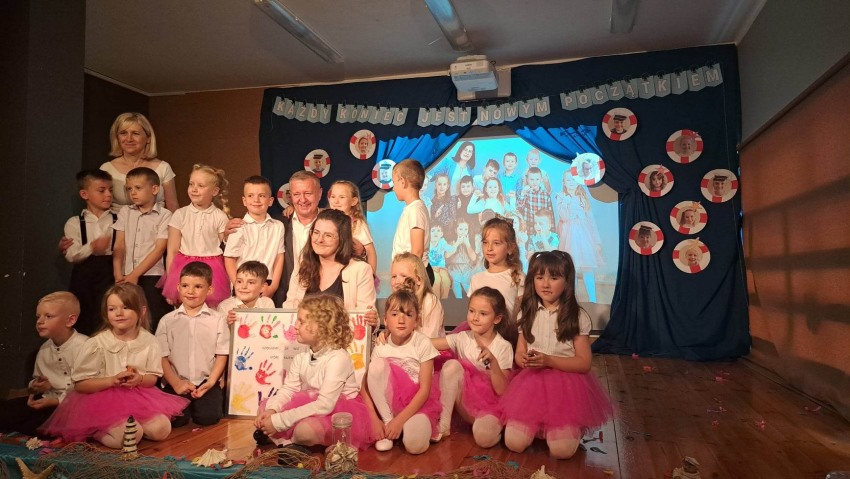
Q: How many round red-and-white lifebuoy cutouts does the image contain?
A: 12